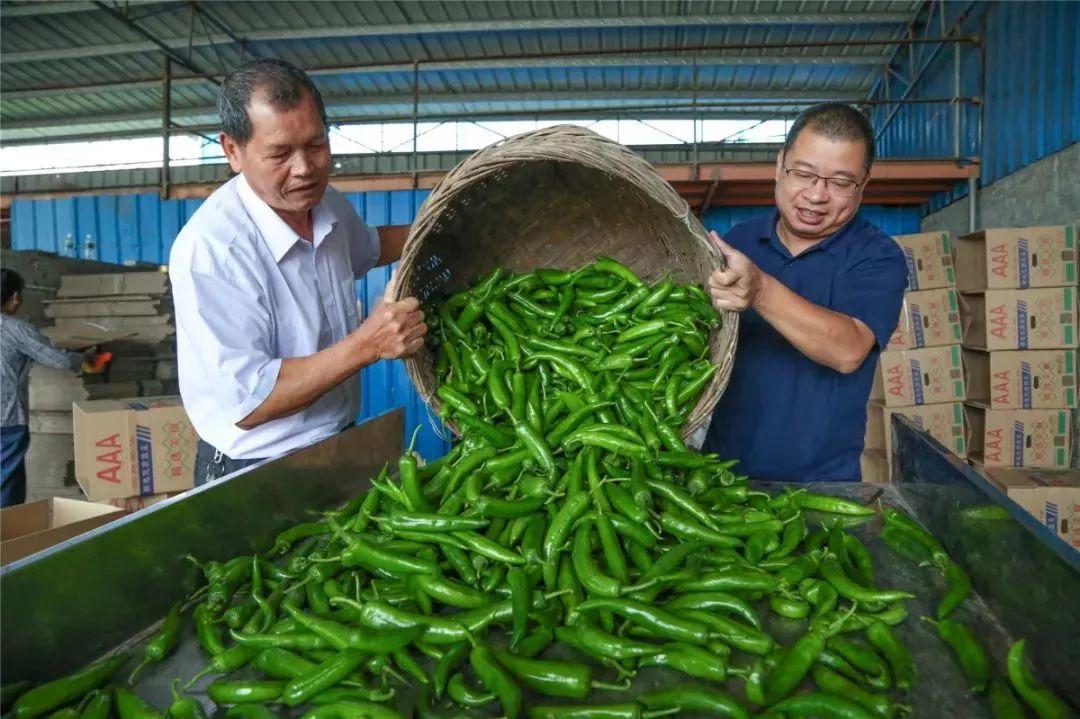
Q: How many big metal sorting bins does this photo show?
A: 1